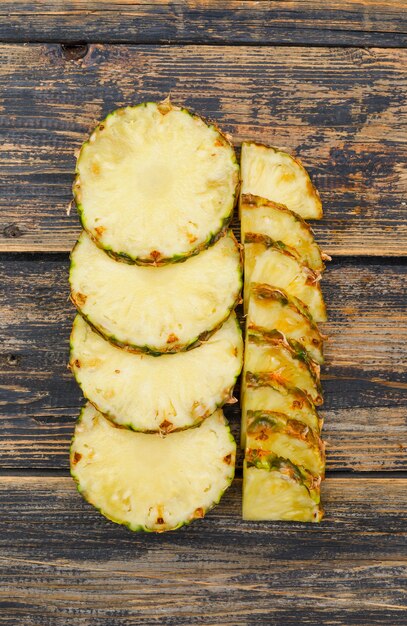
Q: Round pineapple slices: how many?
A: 4